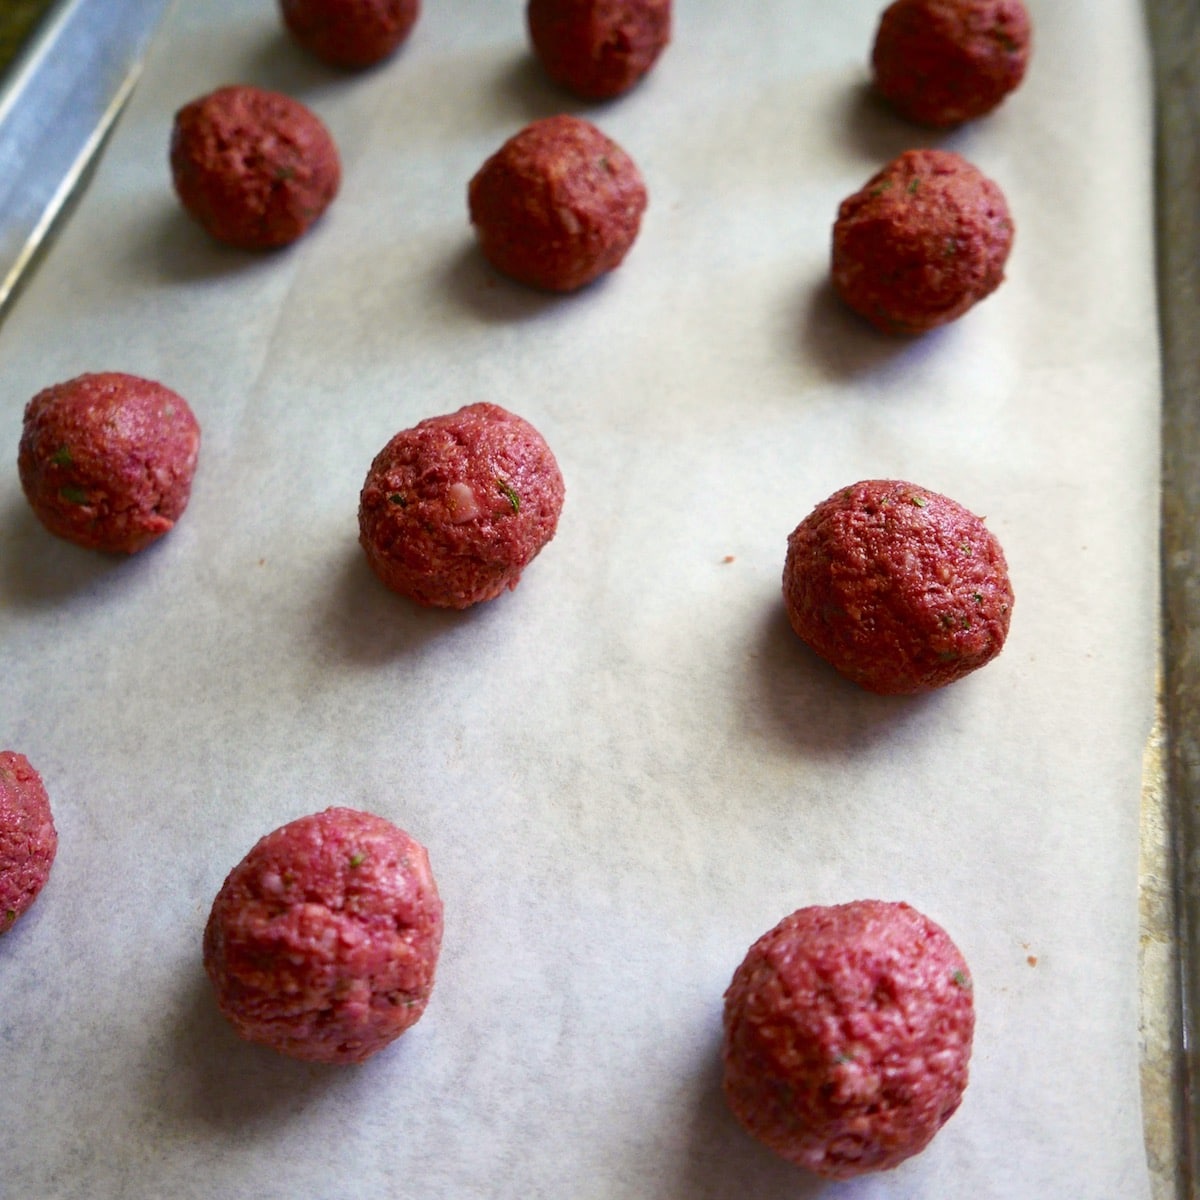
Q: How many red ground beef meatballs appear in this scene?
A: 12